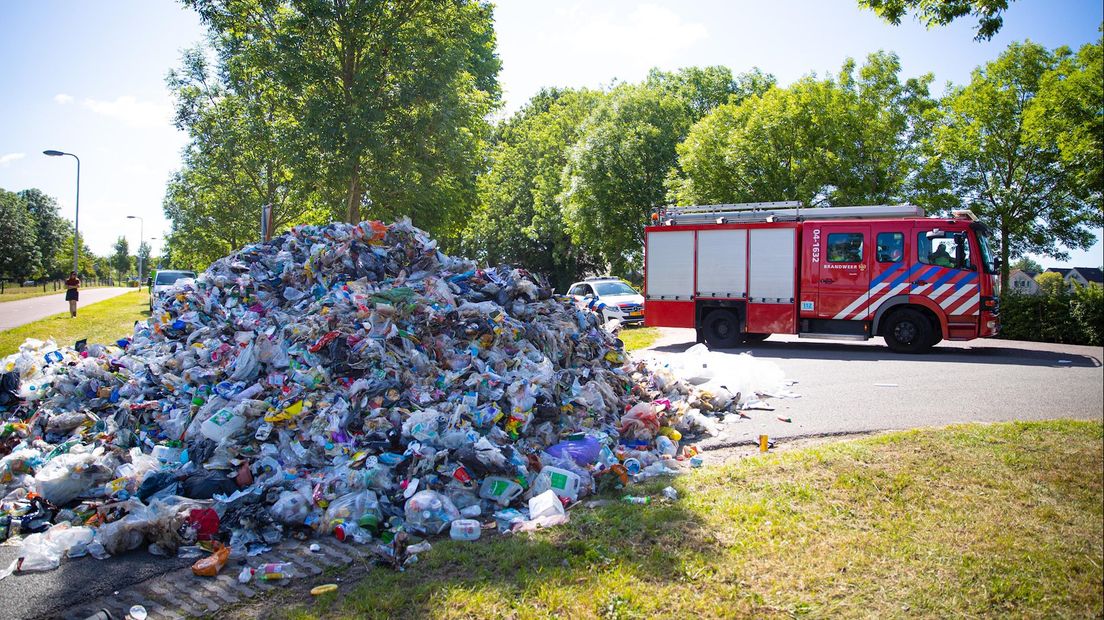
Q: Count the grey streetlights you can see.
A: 3